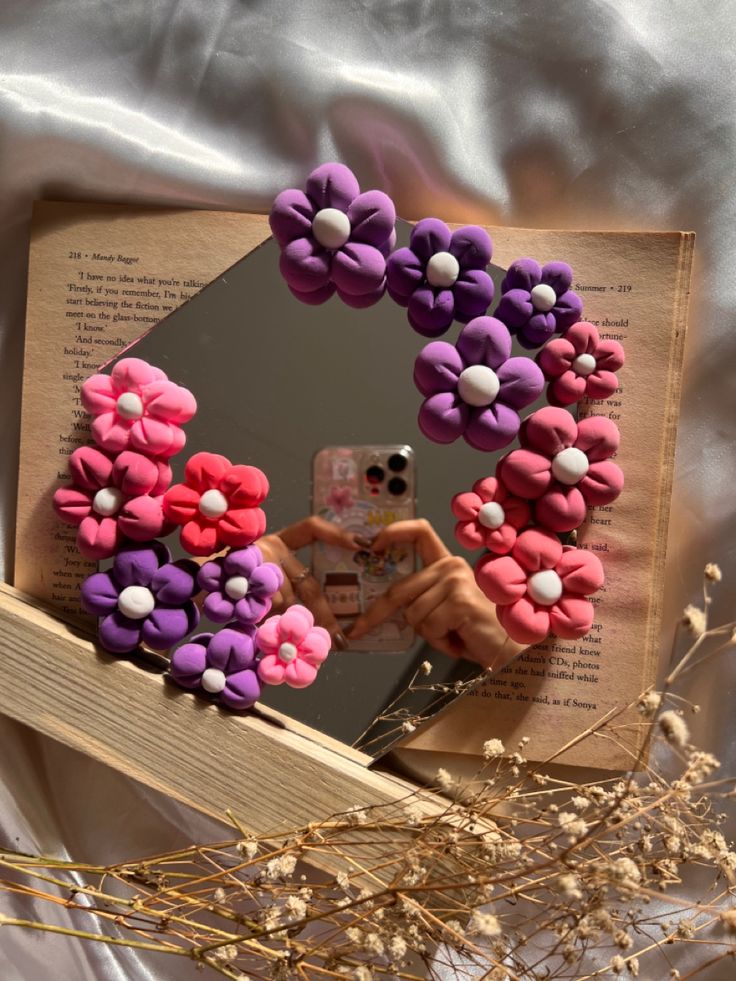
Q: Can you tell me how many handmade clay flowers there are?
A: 15